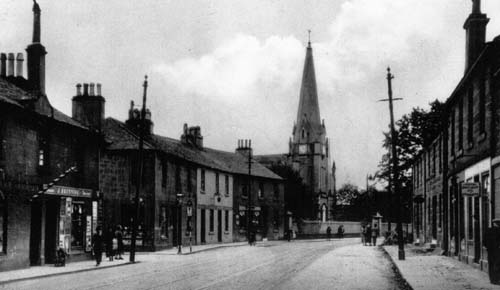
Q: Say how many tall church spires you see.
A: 1